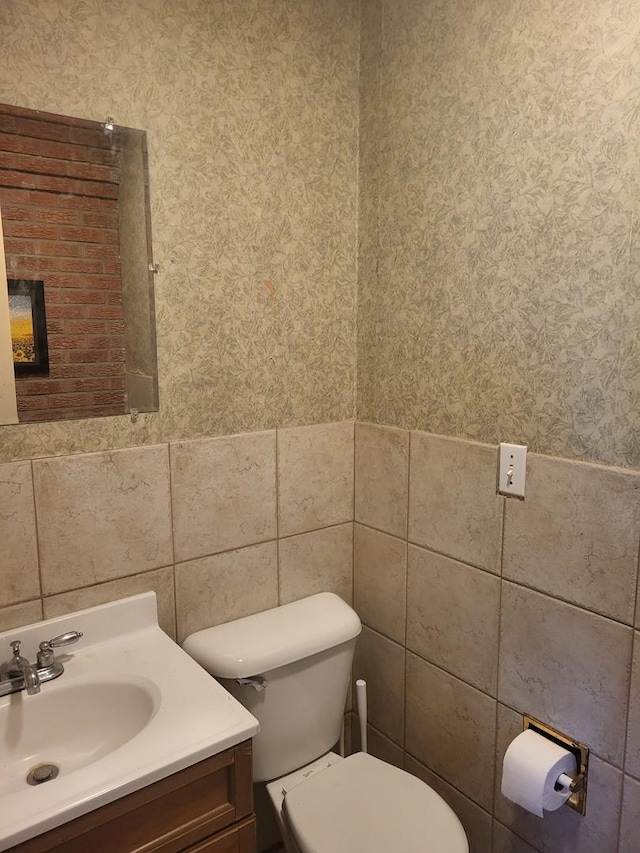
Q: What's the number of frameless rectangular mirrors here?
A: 1